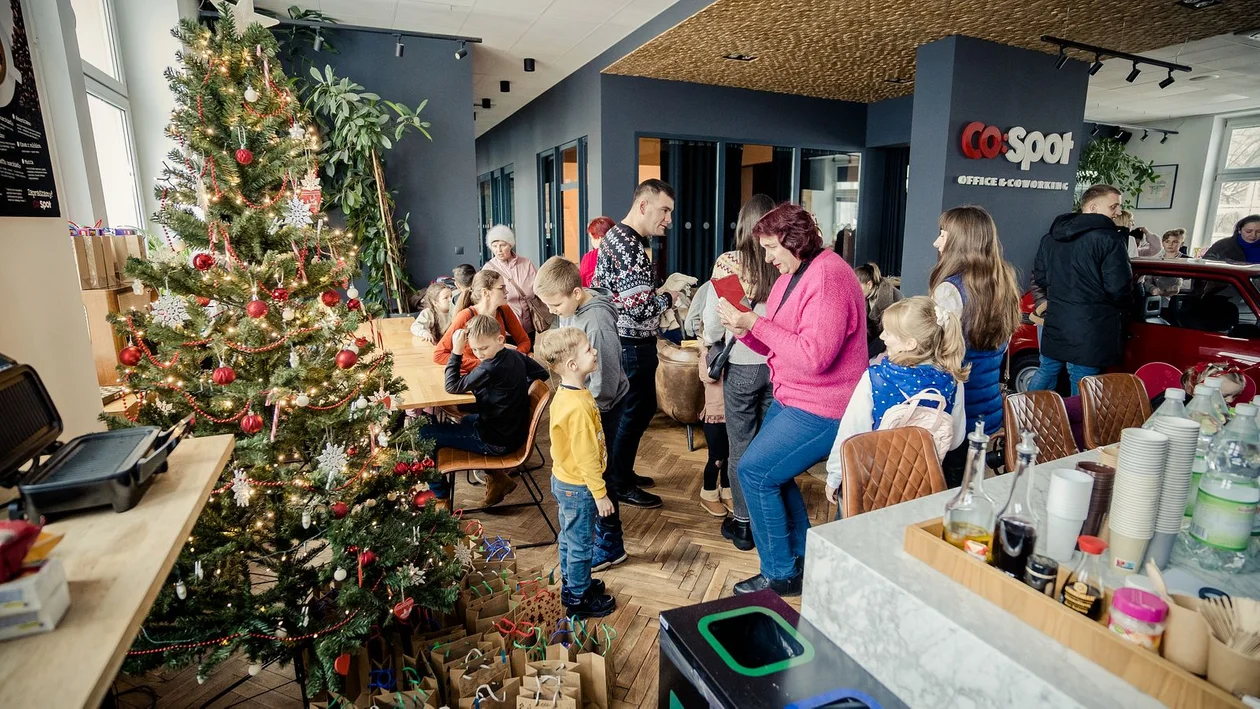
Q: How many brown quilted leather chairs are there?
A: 3